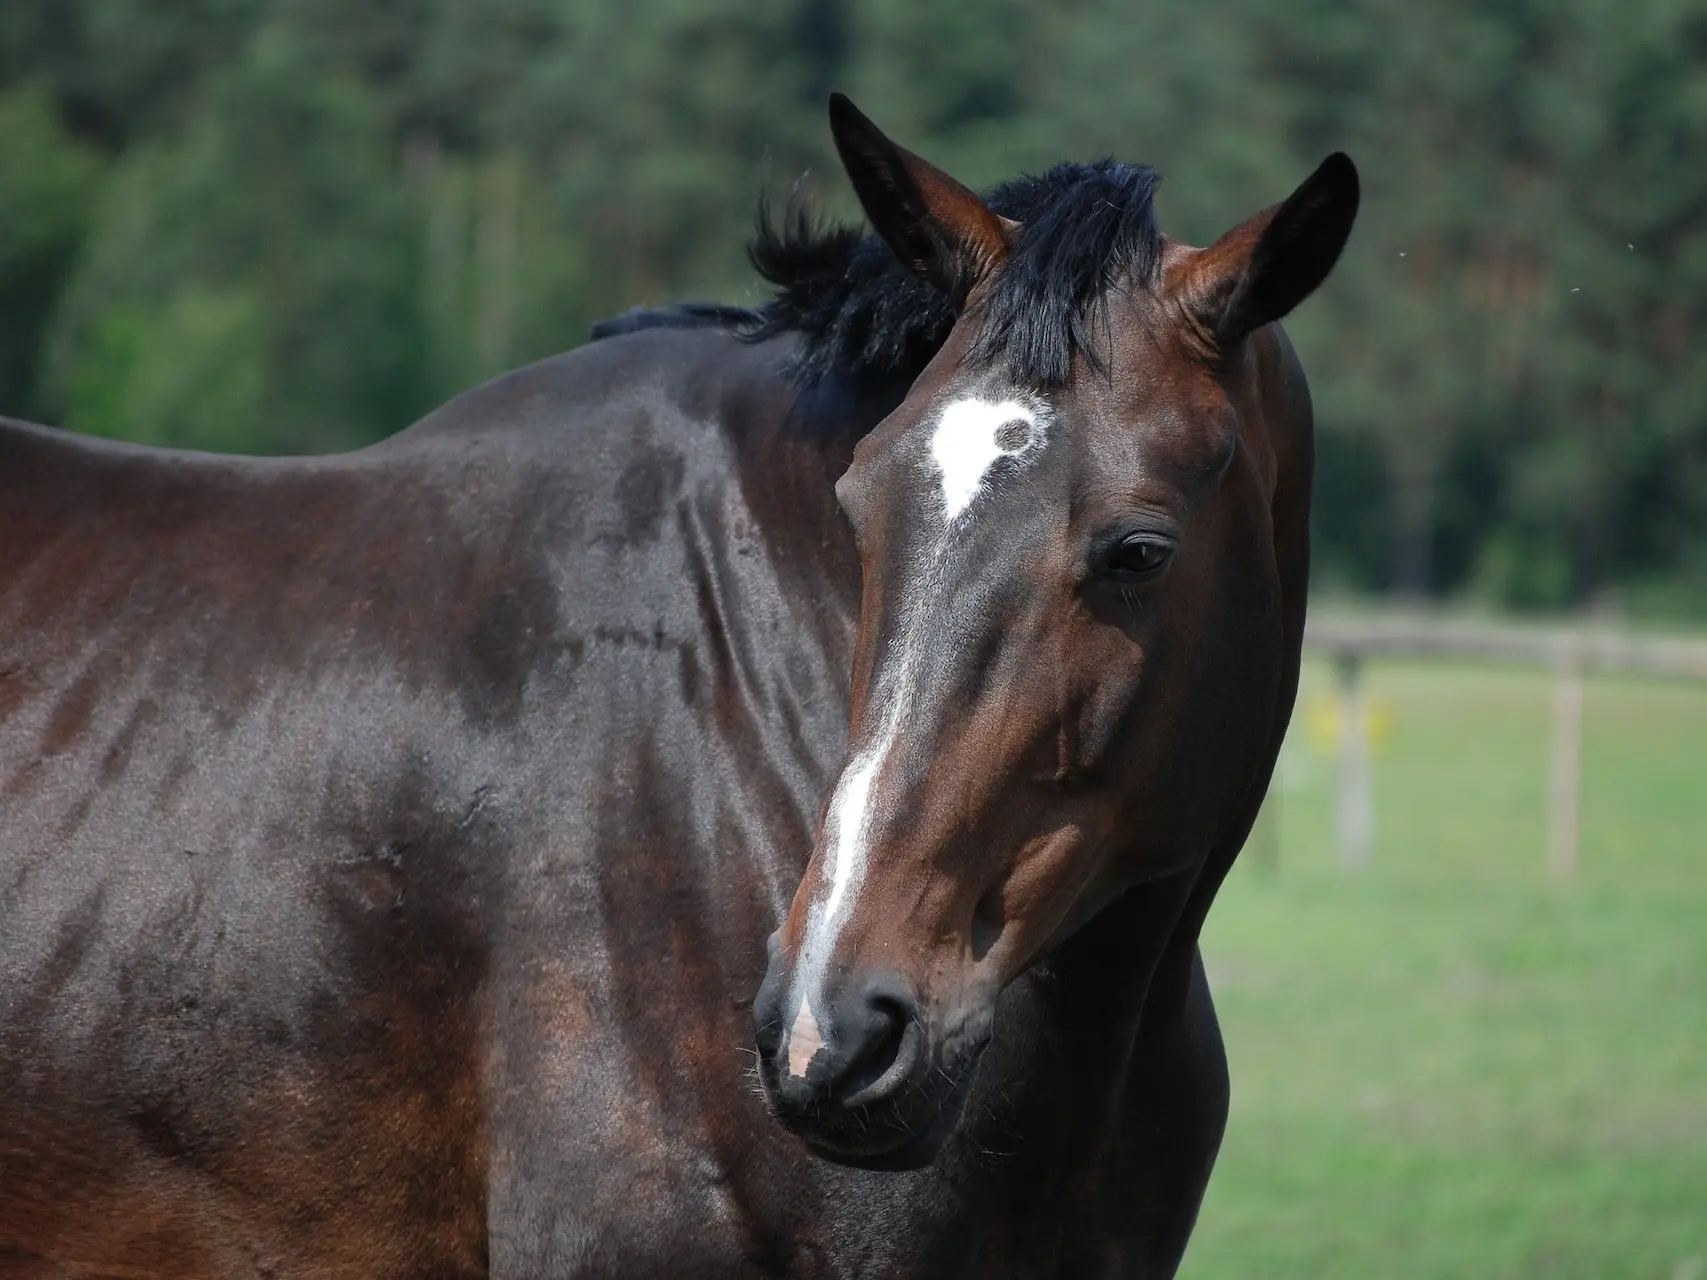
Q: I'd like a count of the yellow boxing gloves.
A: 0